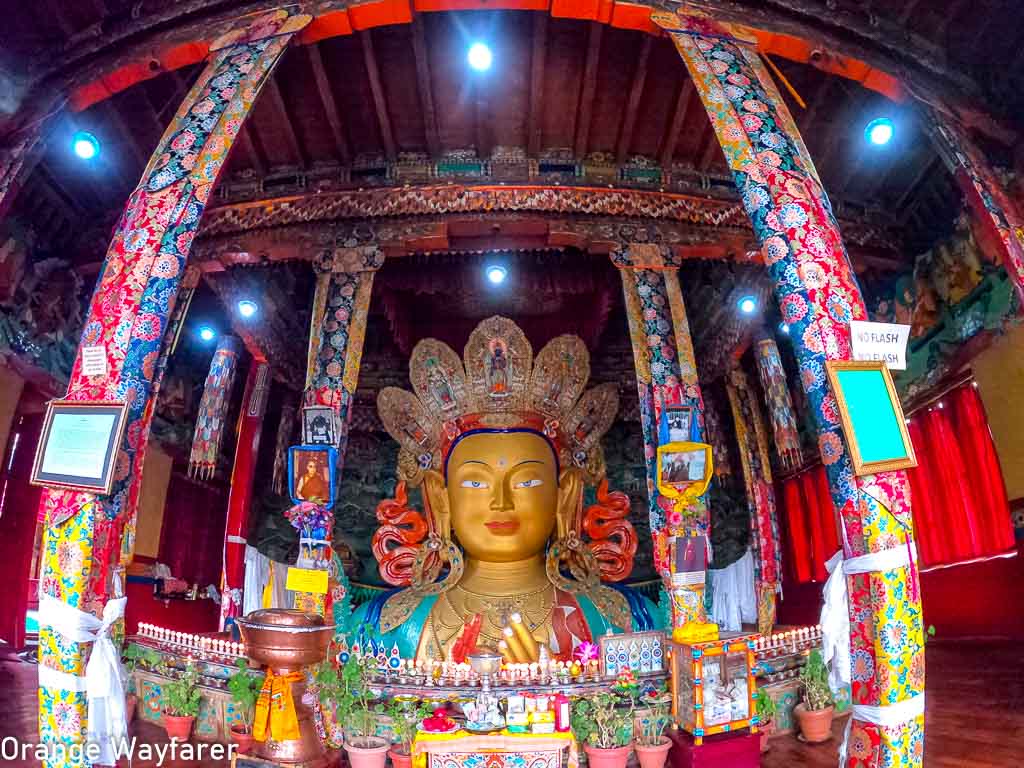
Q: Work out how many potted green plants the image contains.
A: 9